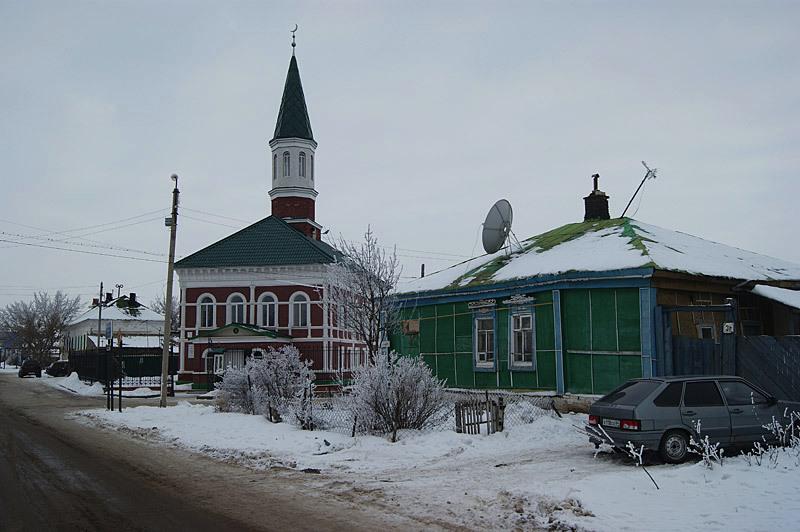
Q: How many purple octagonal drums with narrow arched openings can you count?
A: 0